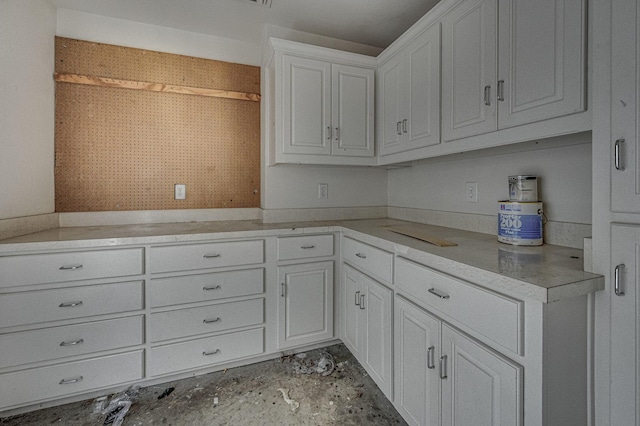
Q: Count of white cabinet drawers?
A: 11